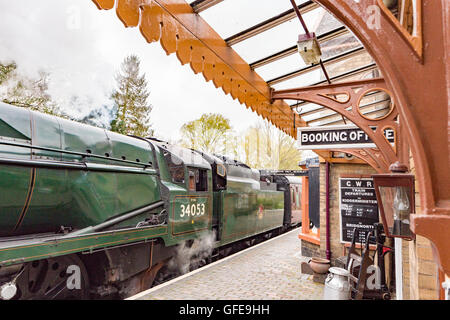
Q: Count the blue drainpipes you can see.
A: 0